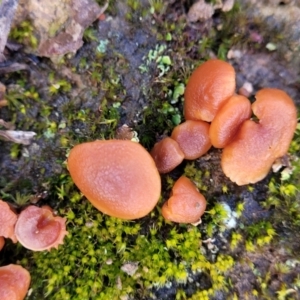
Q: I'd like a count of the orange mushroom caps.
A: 10